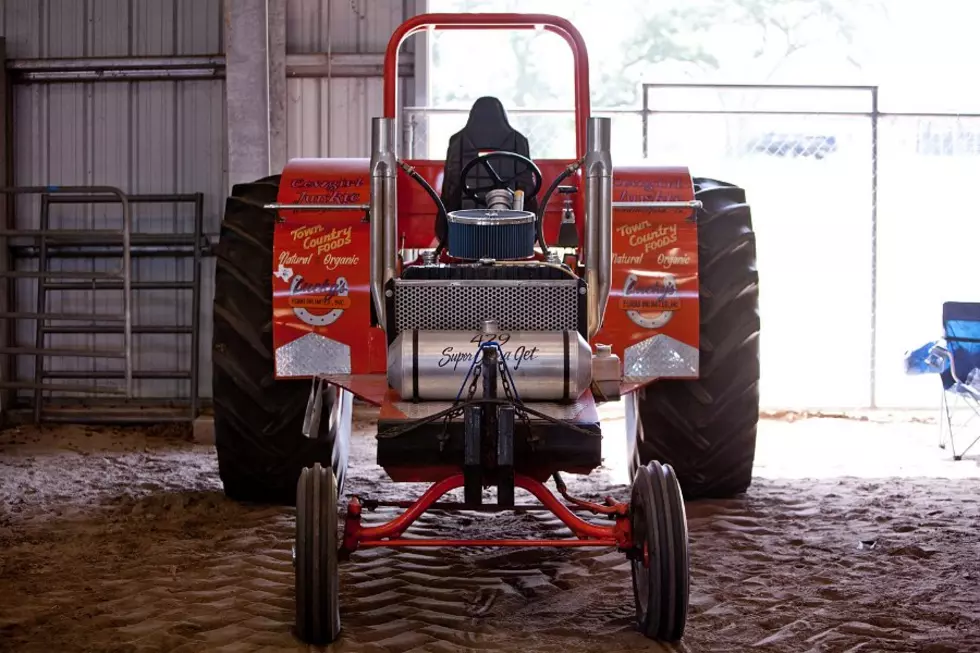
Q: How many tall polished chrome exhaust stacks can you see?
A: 2